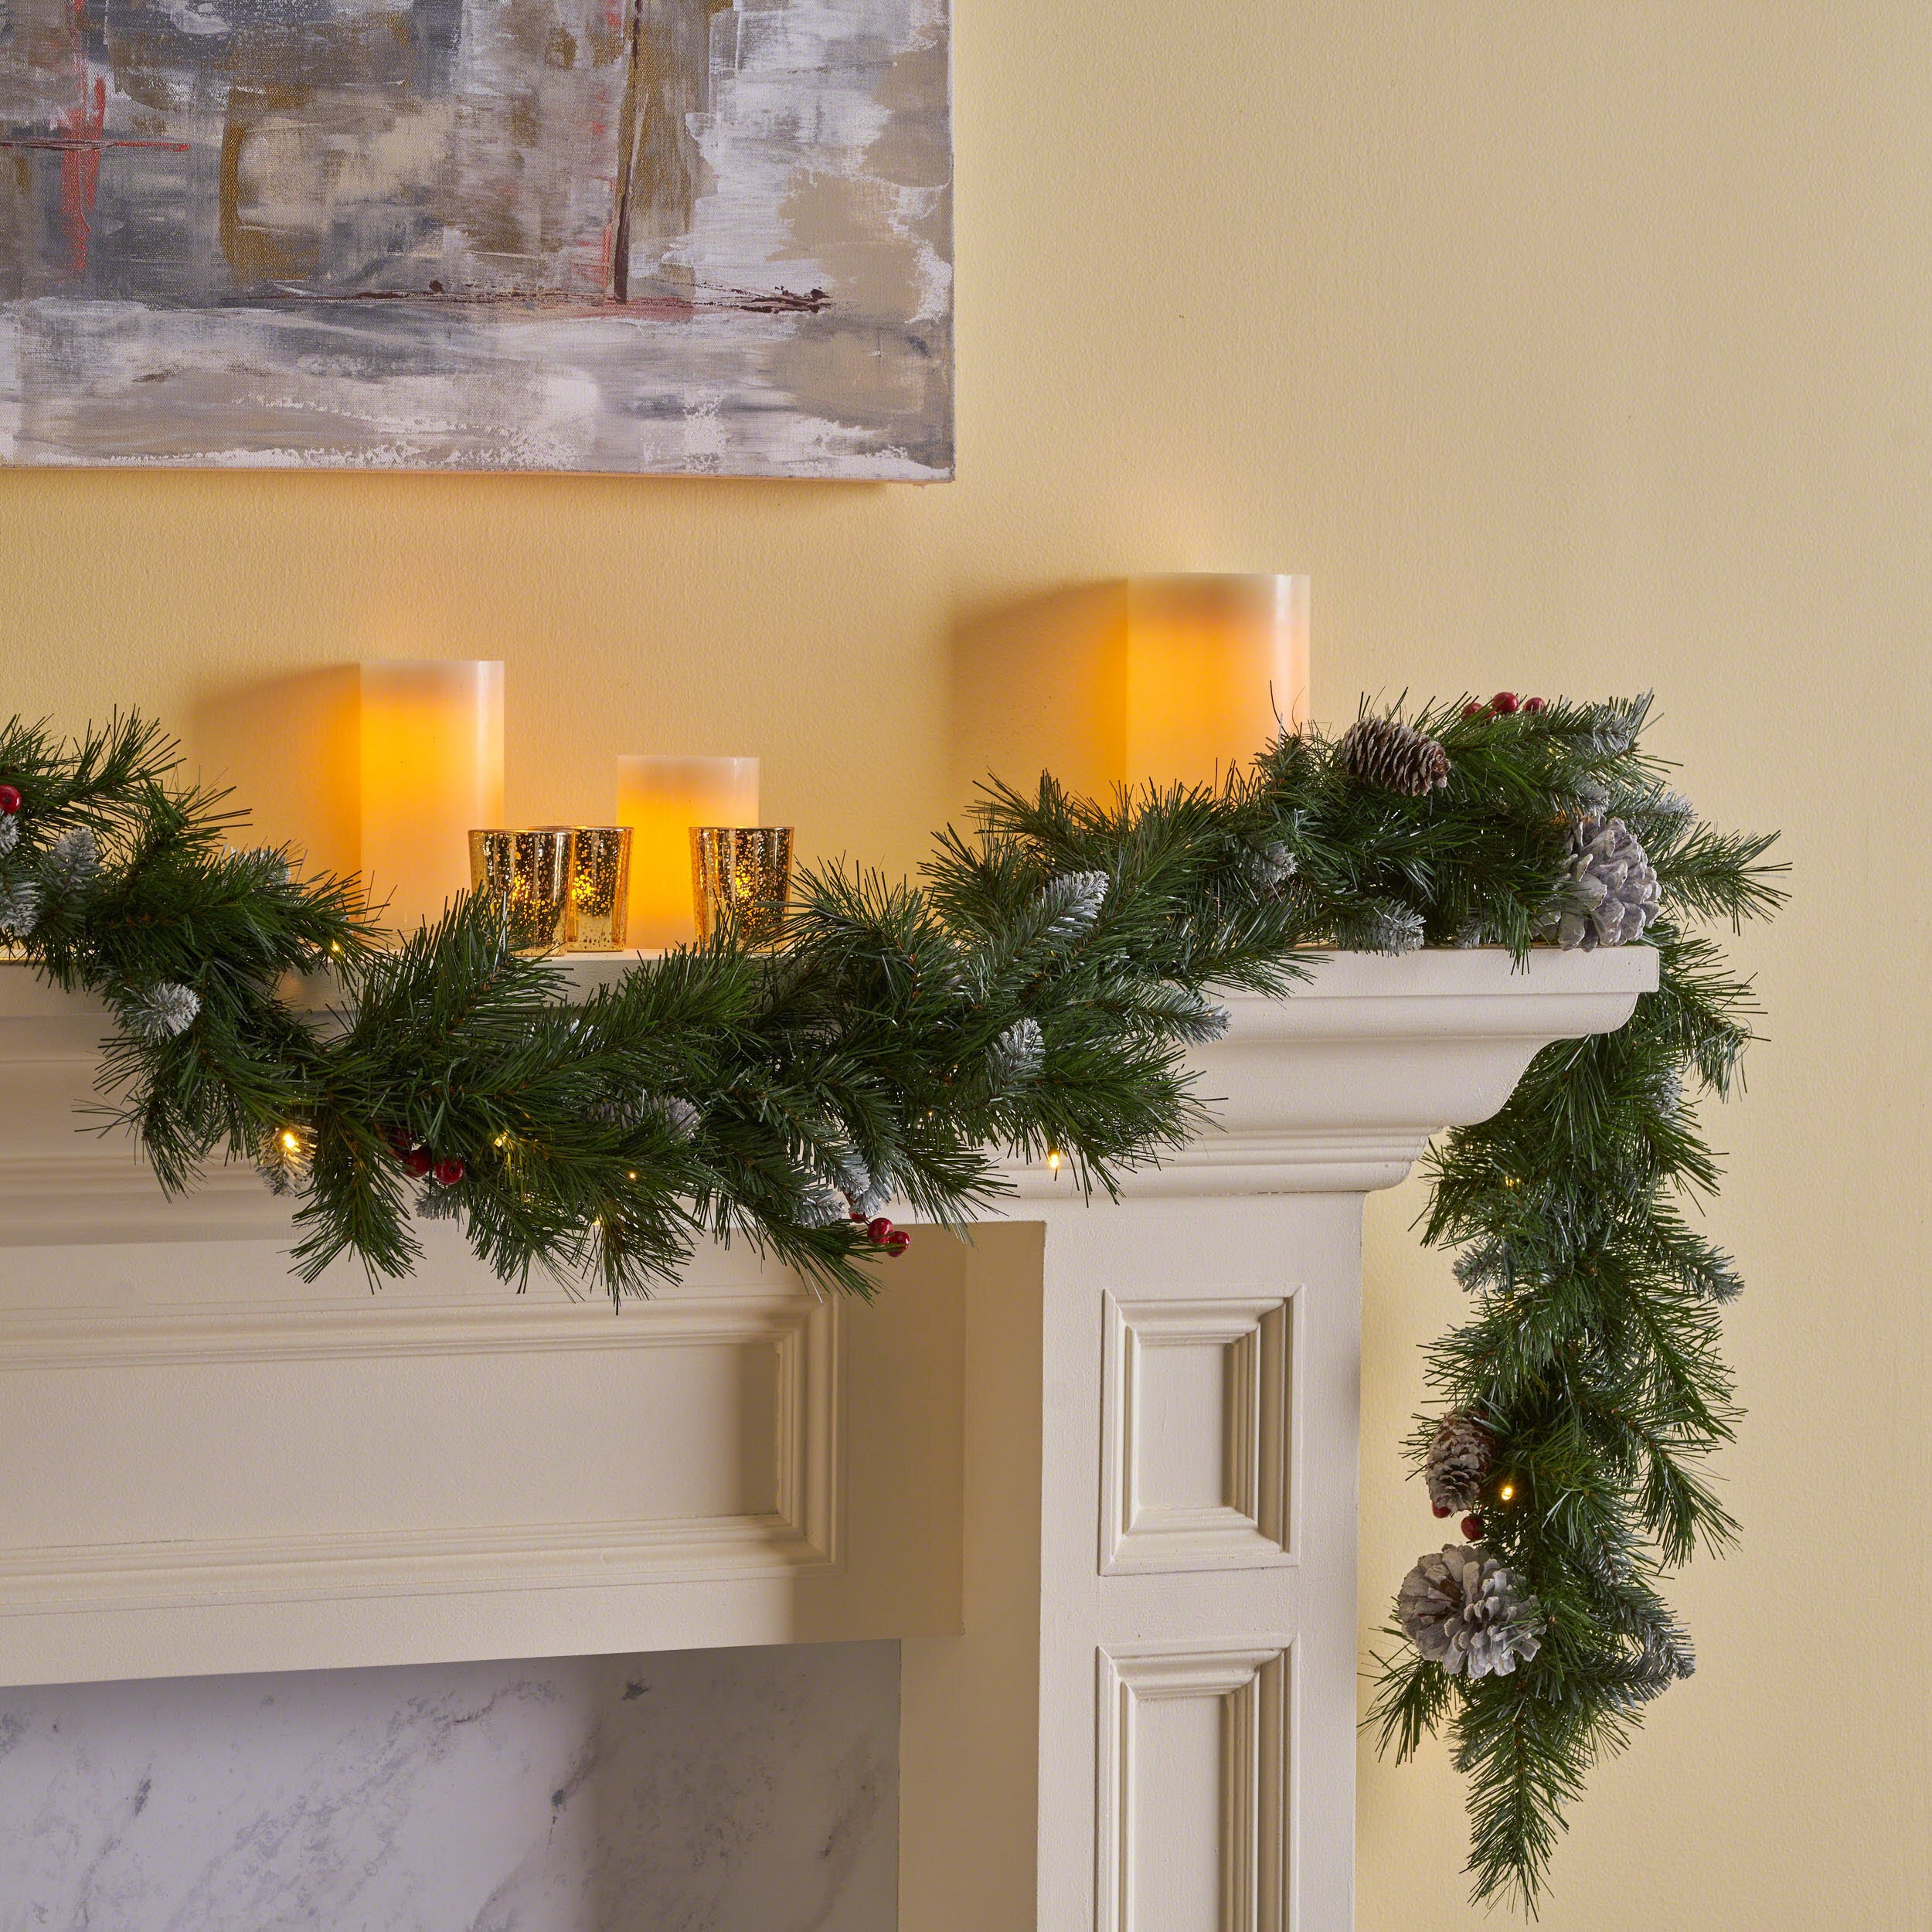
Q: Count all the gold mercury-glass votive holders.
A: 3